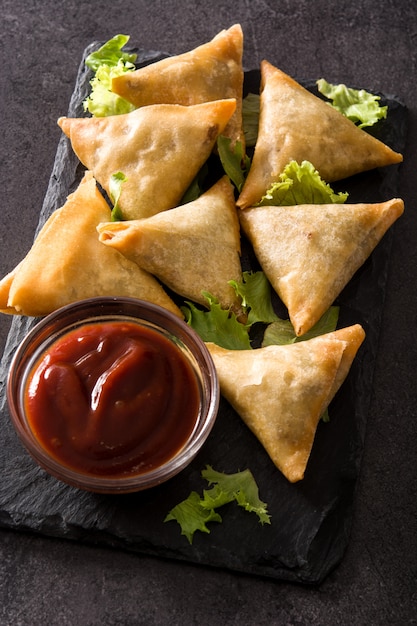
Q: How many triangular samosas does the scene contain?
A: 7